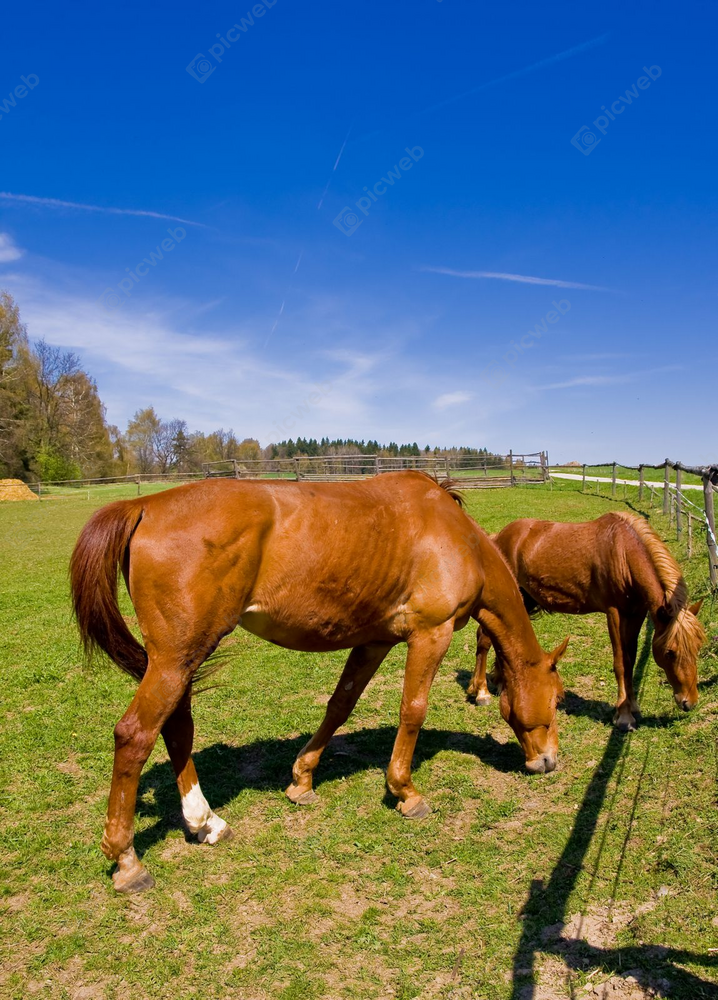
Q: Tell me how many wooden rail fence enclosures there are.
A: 1